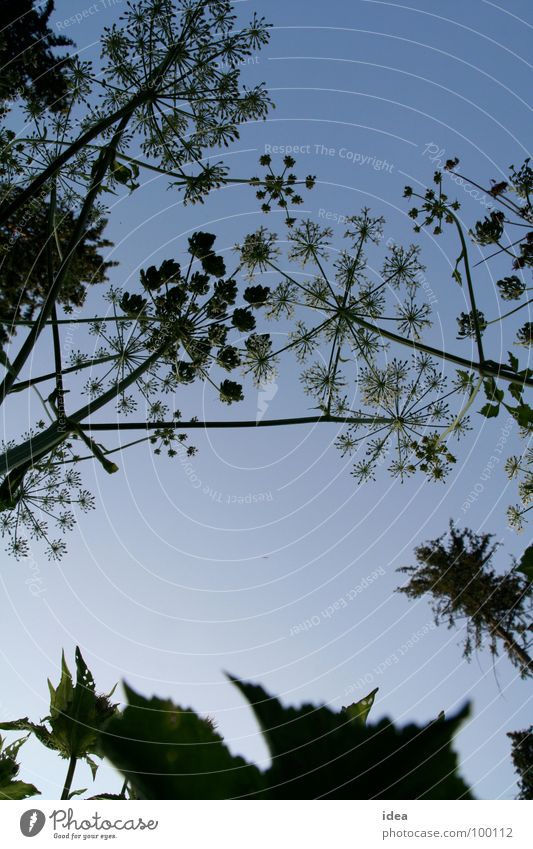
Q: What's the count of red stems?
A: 0